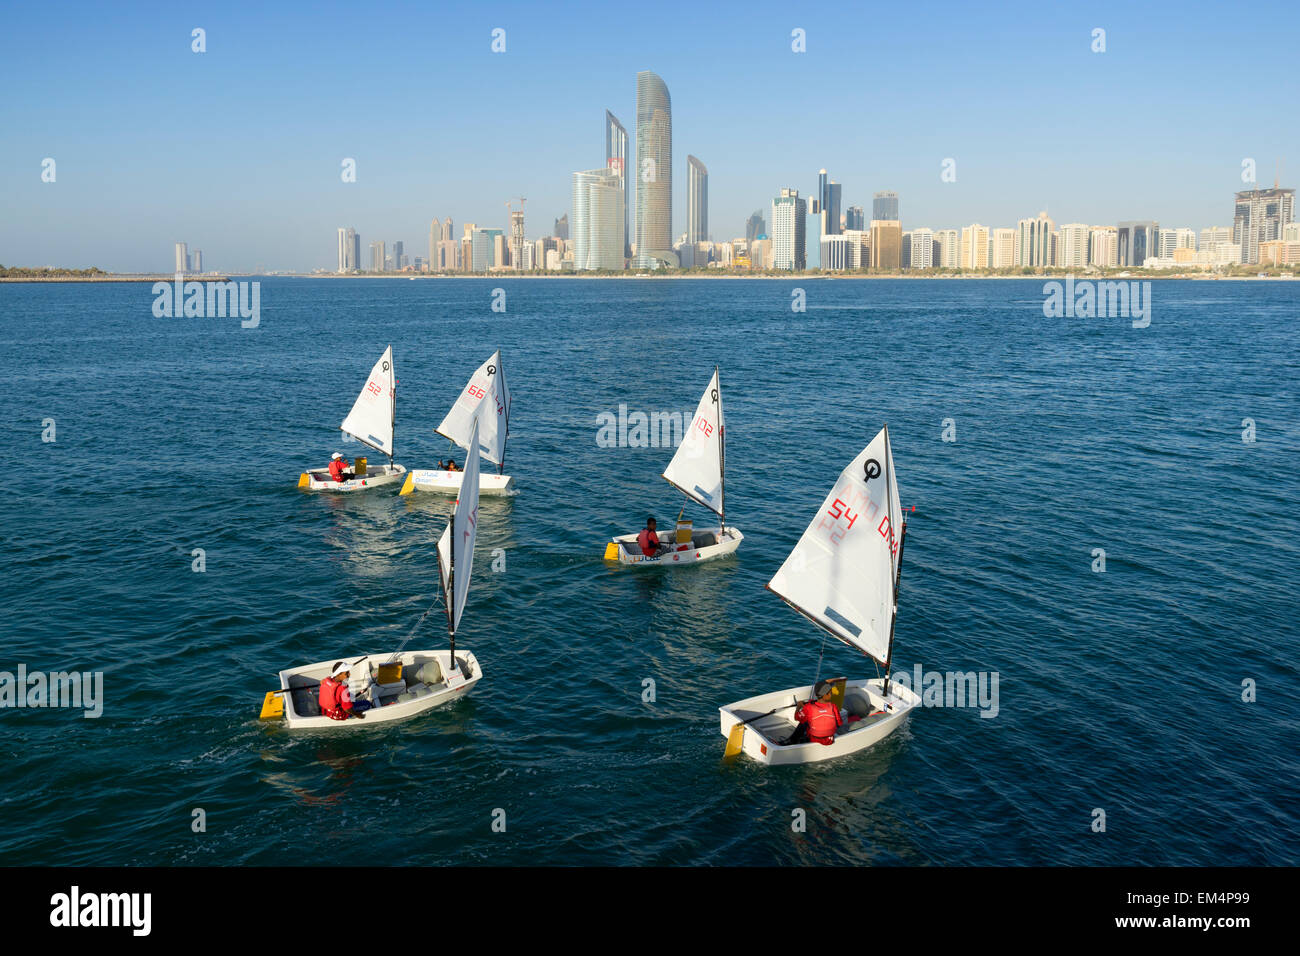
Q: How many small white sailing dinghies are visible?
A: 5